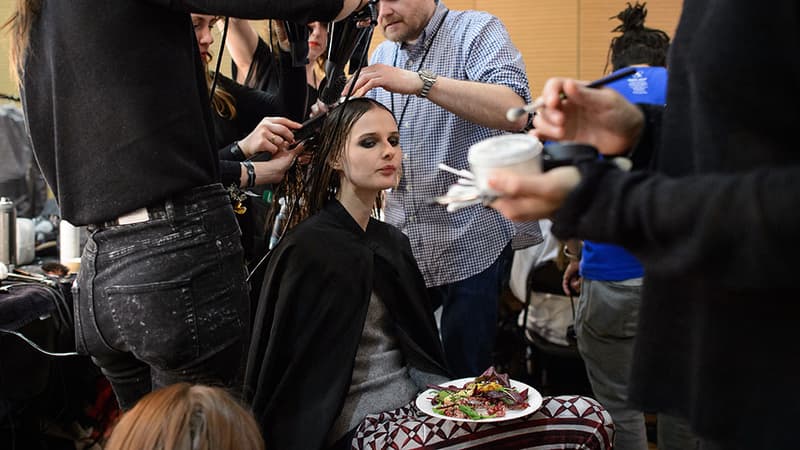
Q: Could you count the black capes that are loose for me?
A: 1